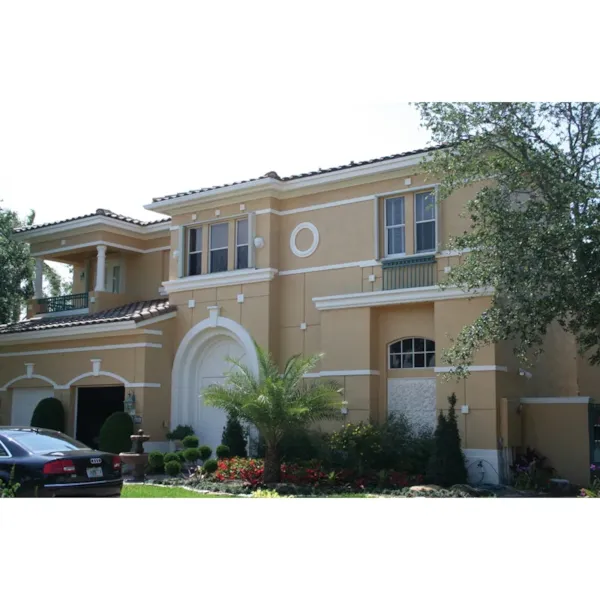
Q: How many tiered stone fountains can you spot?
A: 1